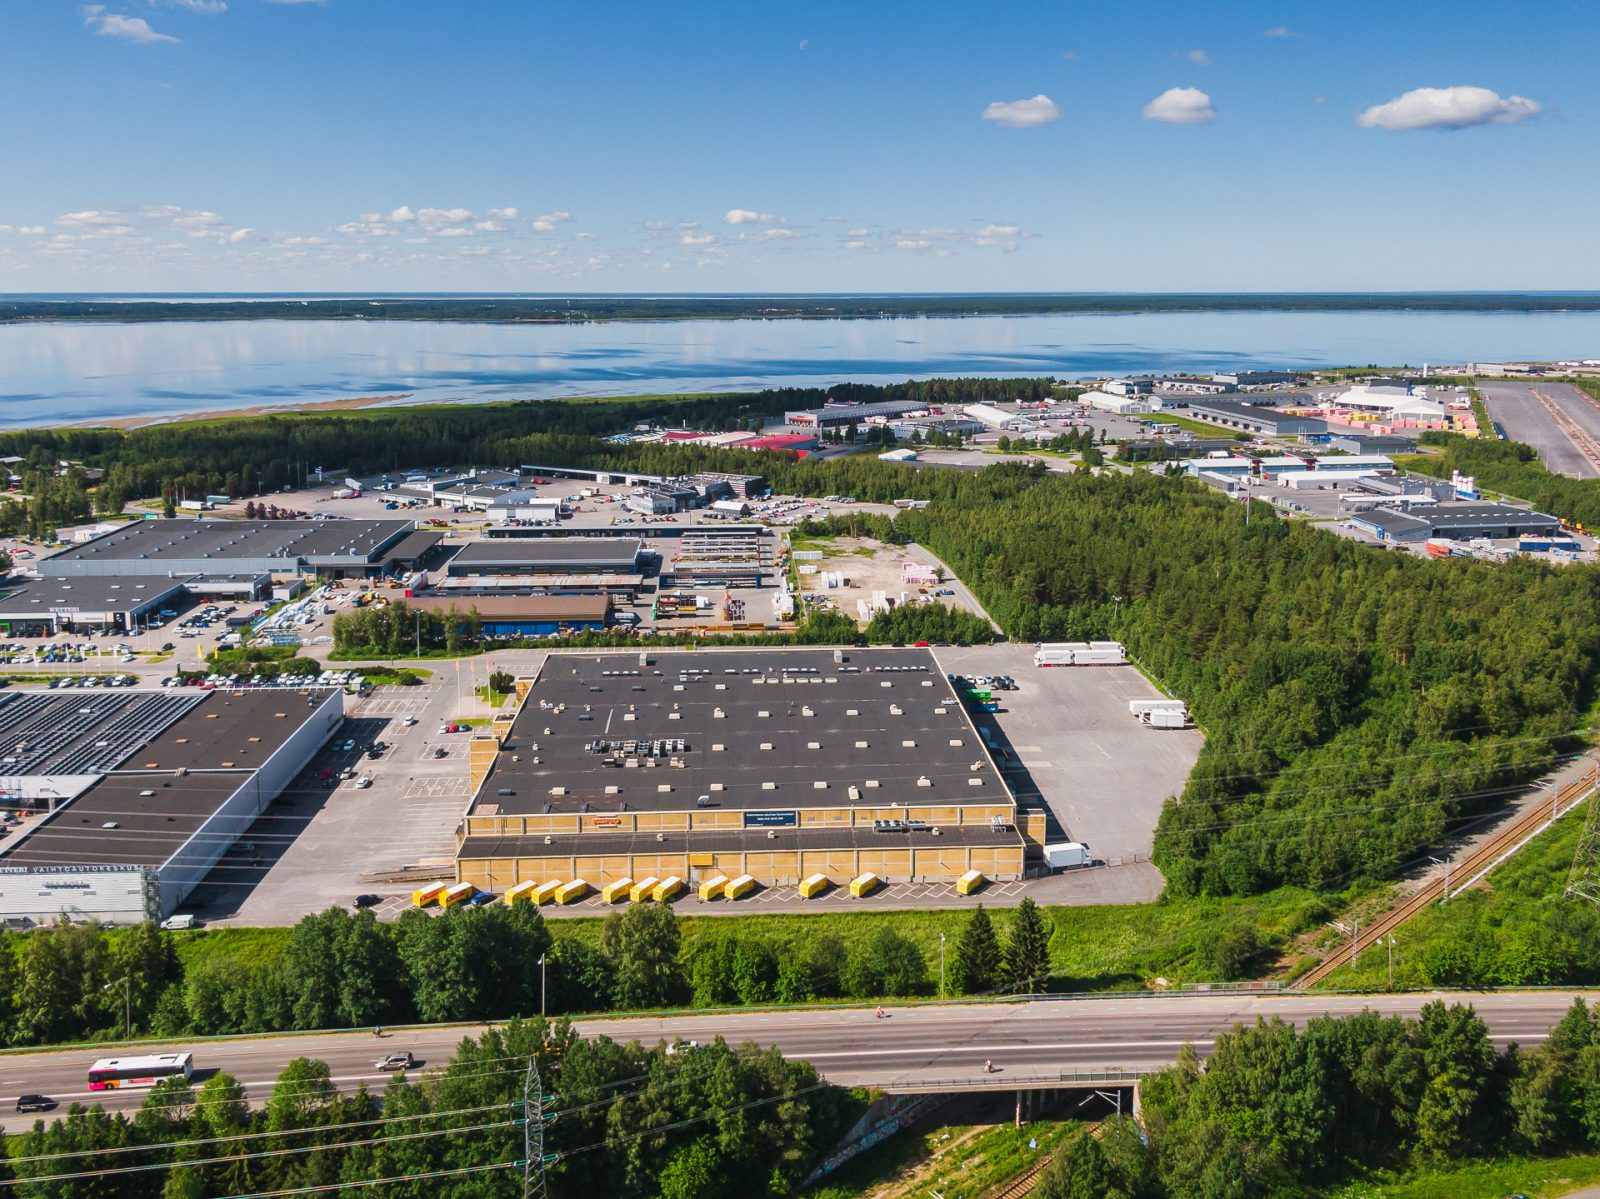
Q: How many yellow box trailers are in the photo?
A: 13